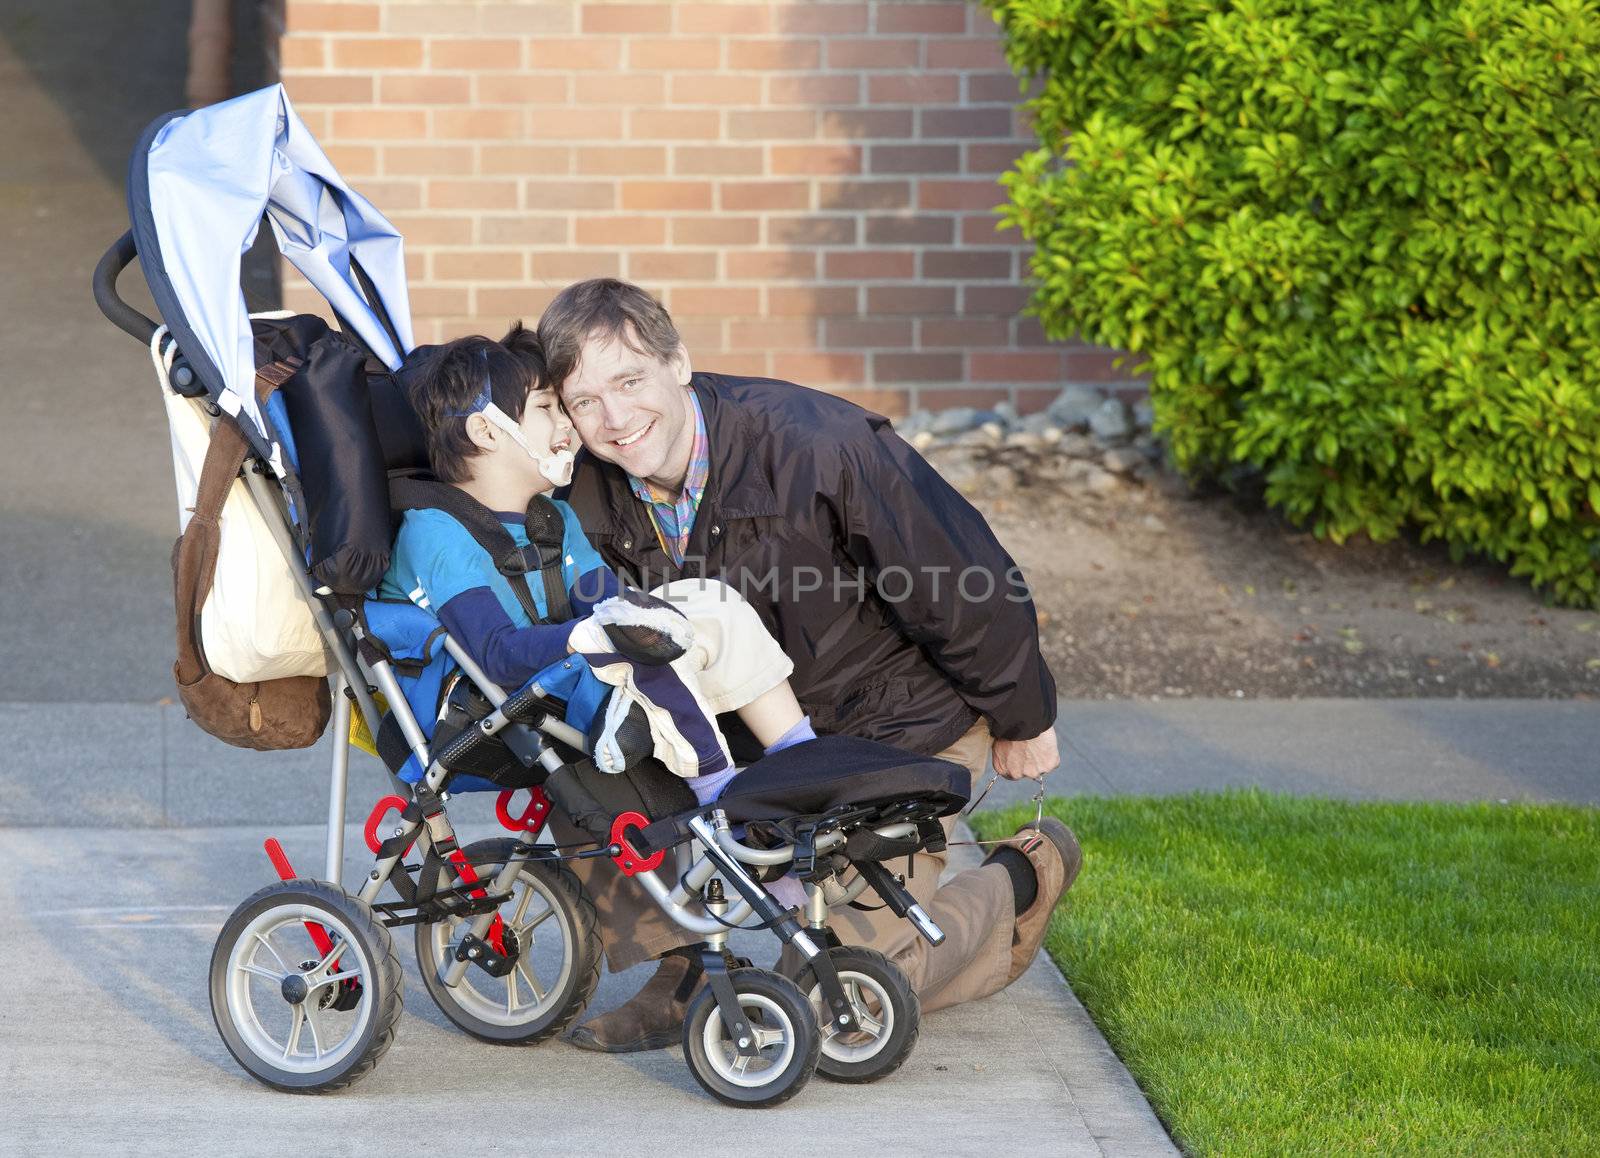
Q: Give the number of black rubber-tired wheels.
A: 4